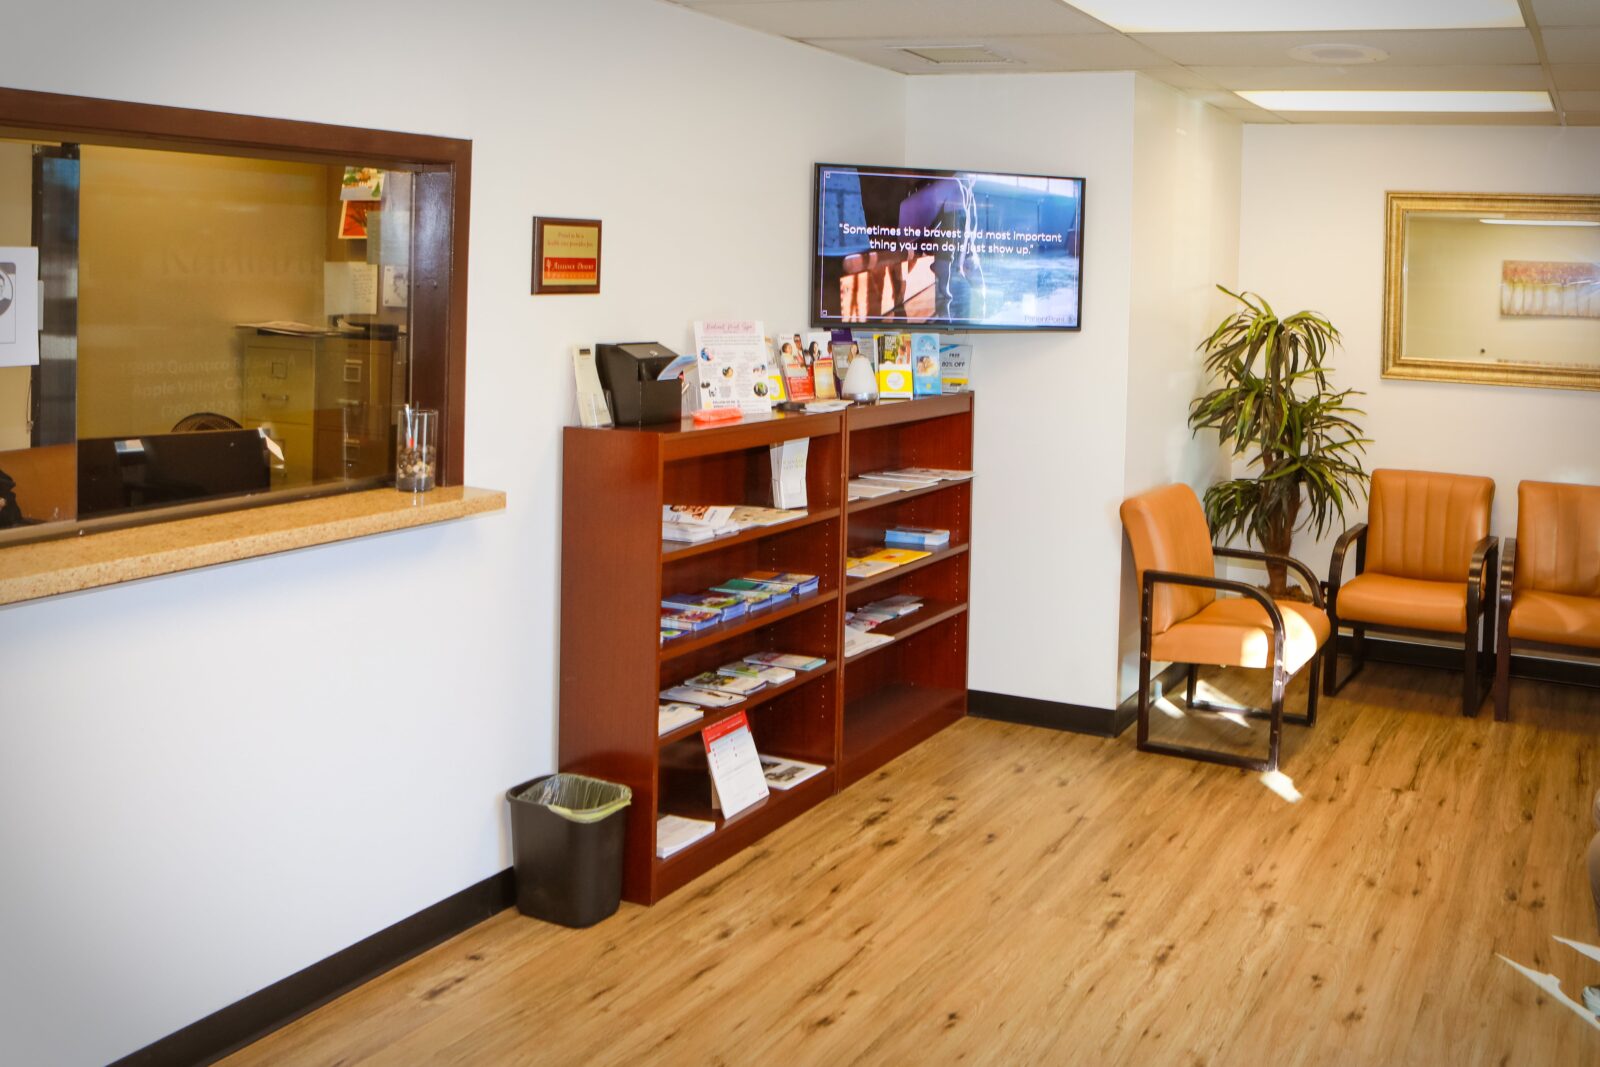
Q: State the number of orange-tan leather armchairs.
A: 3